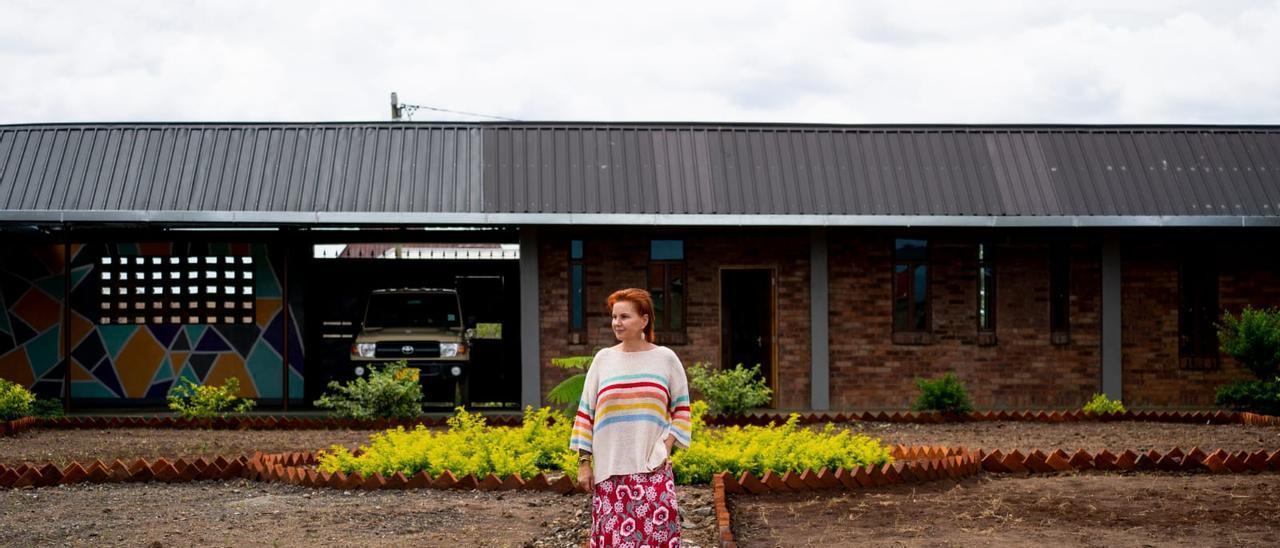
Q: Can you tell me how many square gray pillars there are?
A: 3